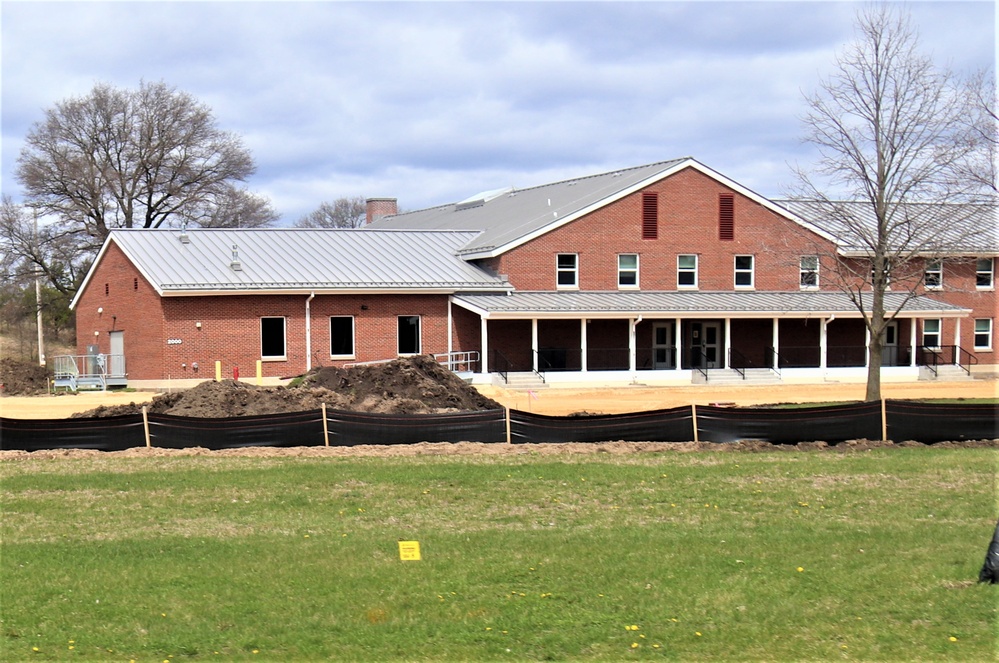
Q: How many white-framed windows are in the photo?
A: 13